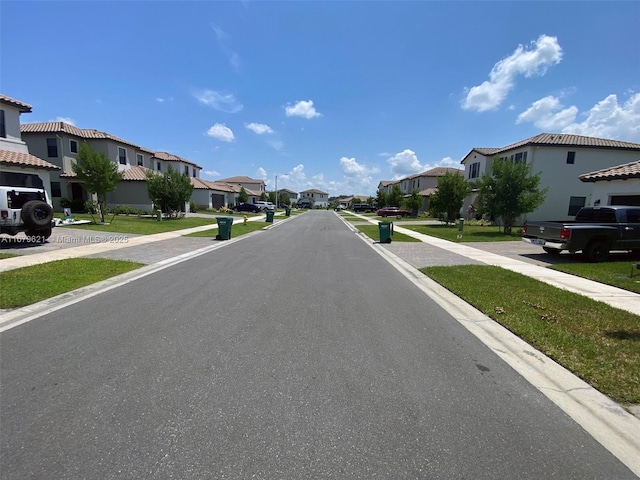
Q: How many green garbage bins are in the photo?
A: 4